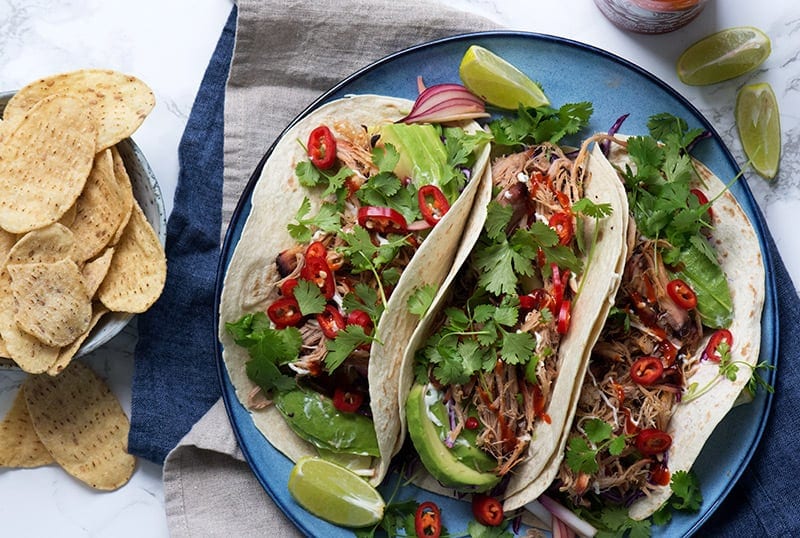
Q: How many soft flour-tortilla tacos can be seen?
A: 3